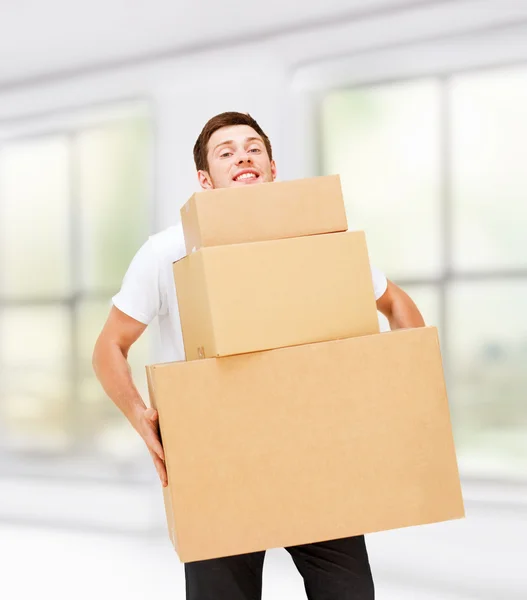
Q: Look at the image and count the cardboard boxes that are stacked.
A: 3